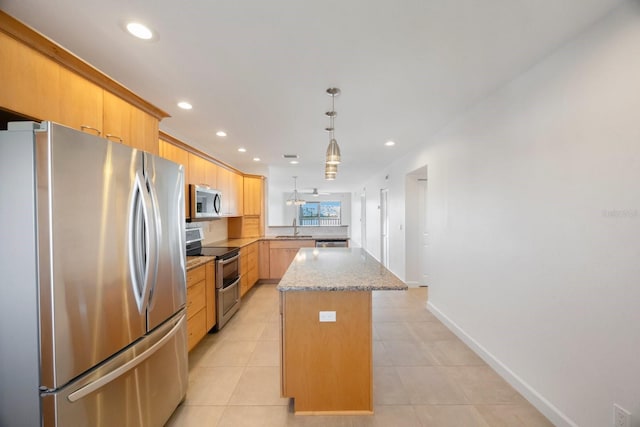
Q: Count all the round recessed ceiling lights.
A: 7